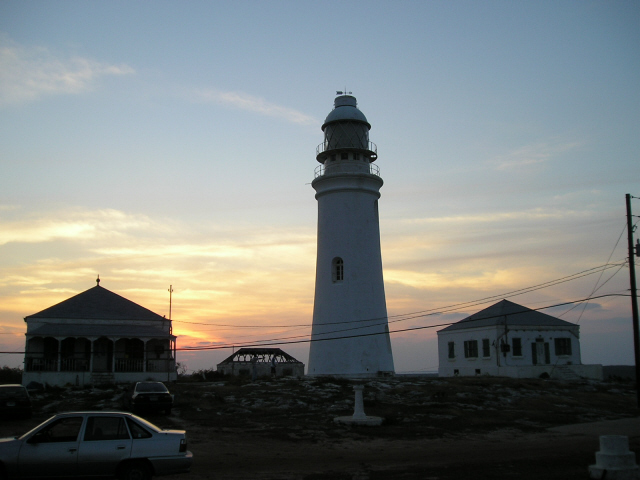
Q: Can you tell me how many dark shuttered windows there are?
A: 5